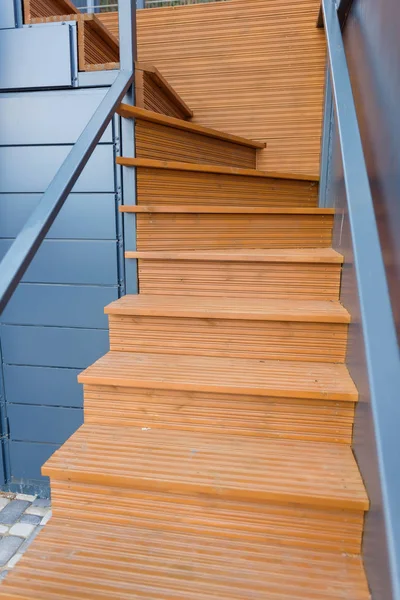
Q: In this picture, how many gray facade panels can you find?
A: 11